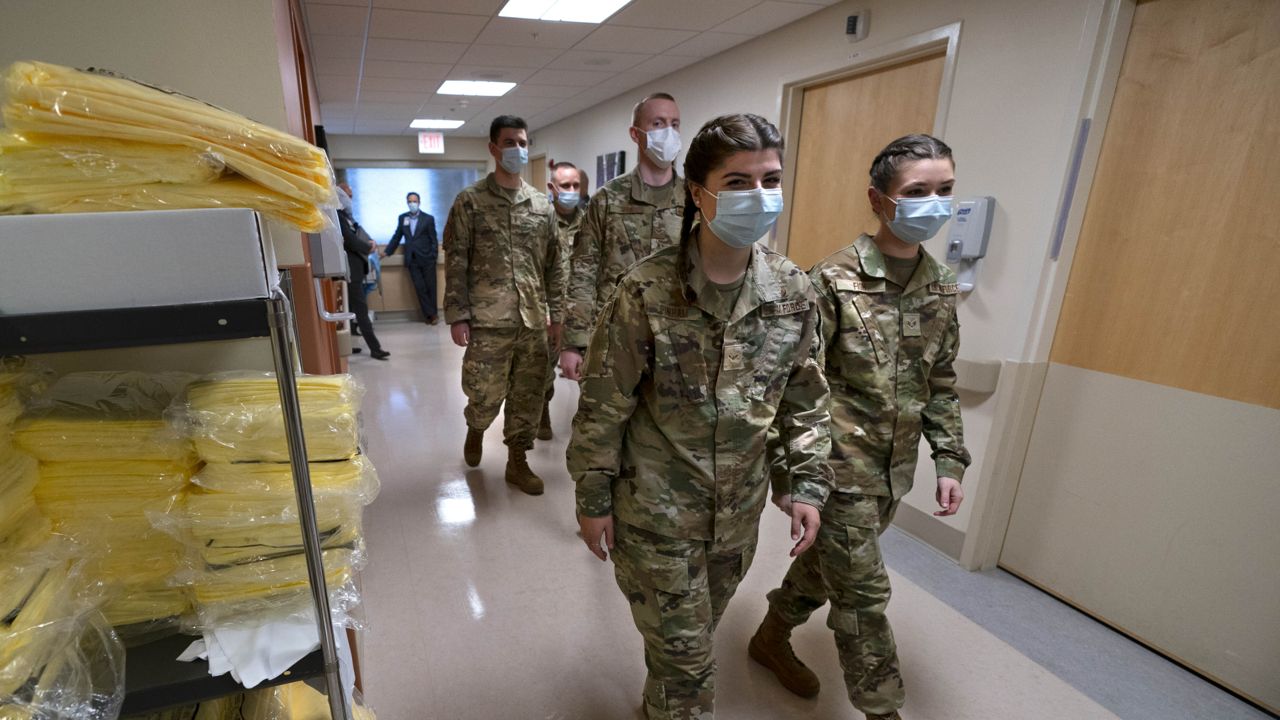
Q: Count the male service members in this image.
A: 3